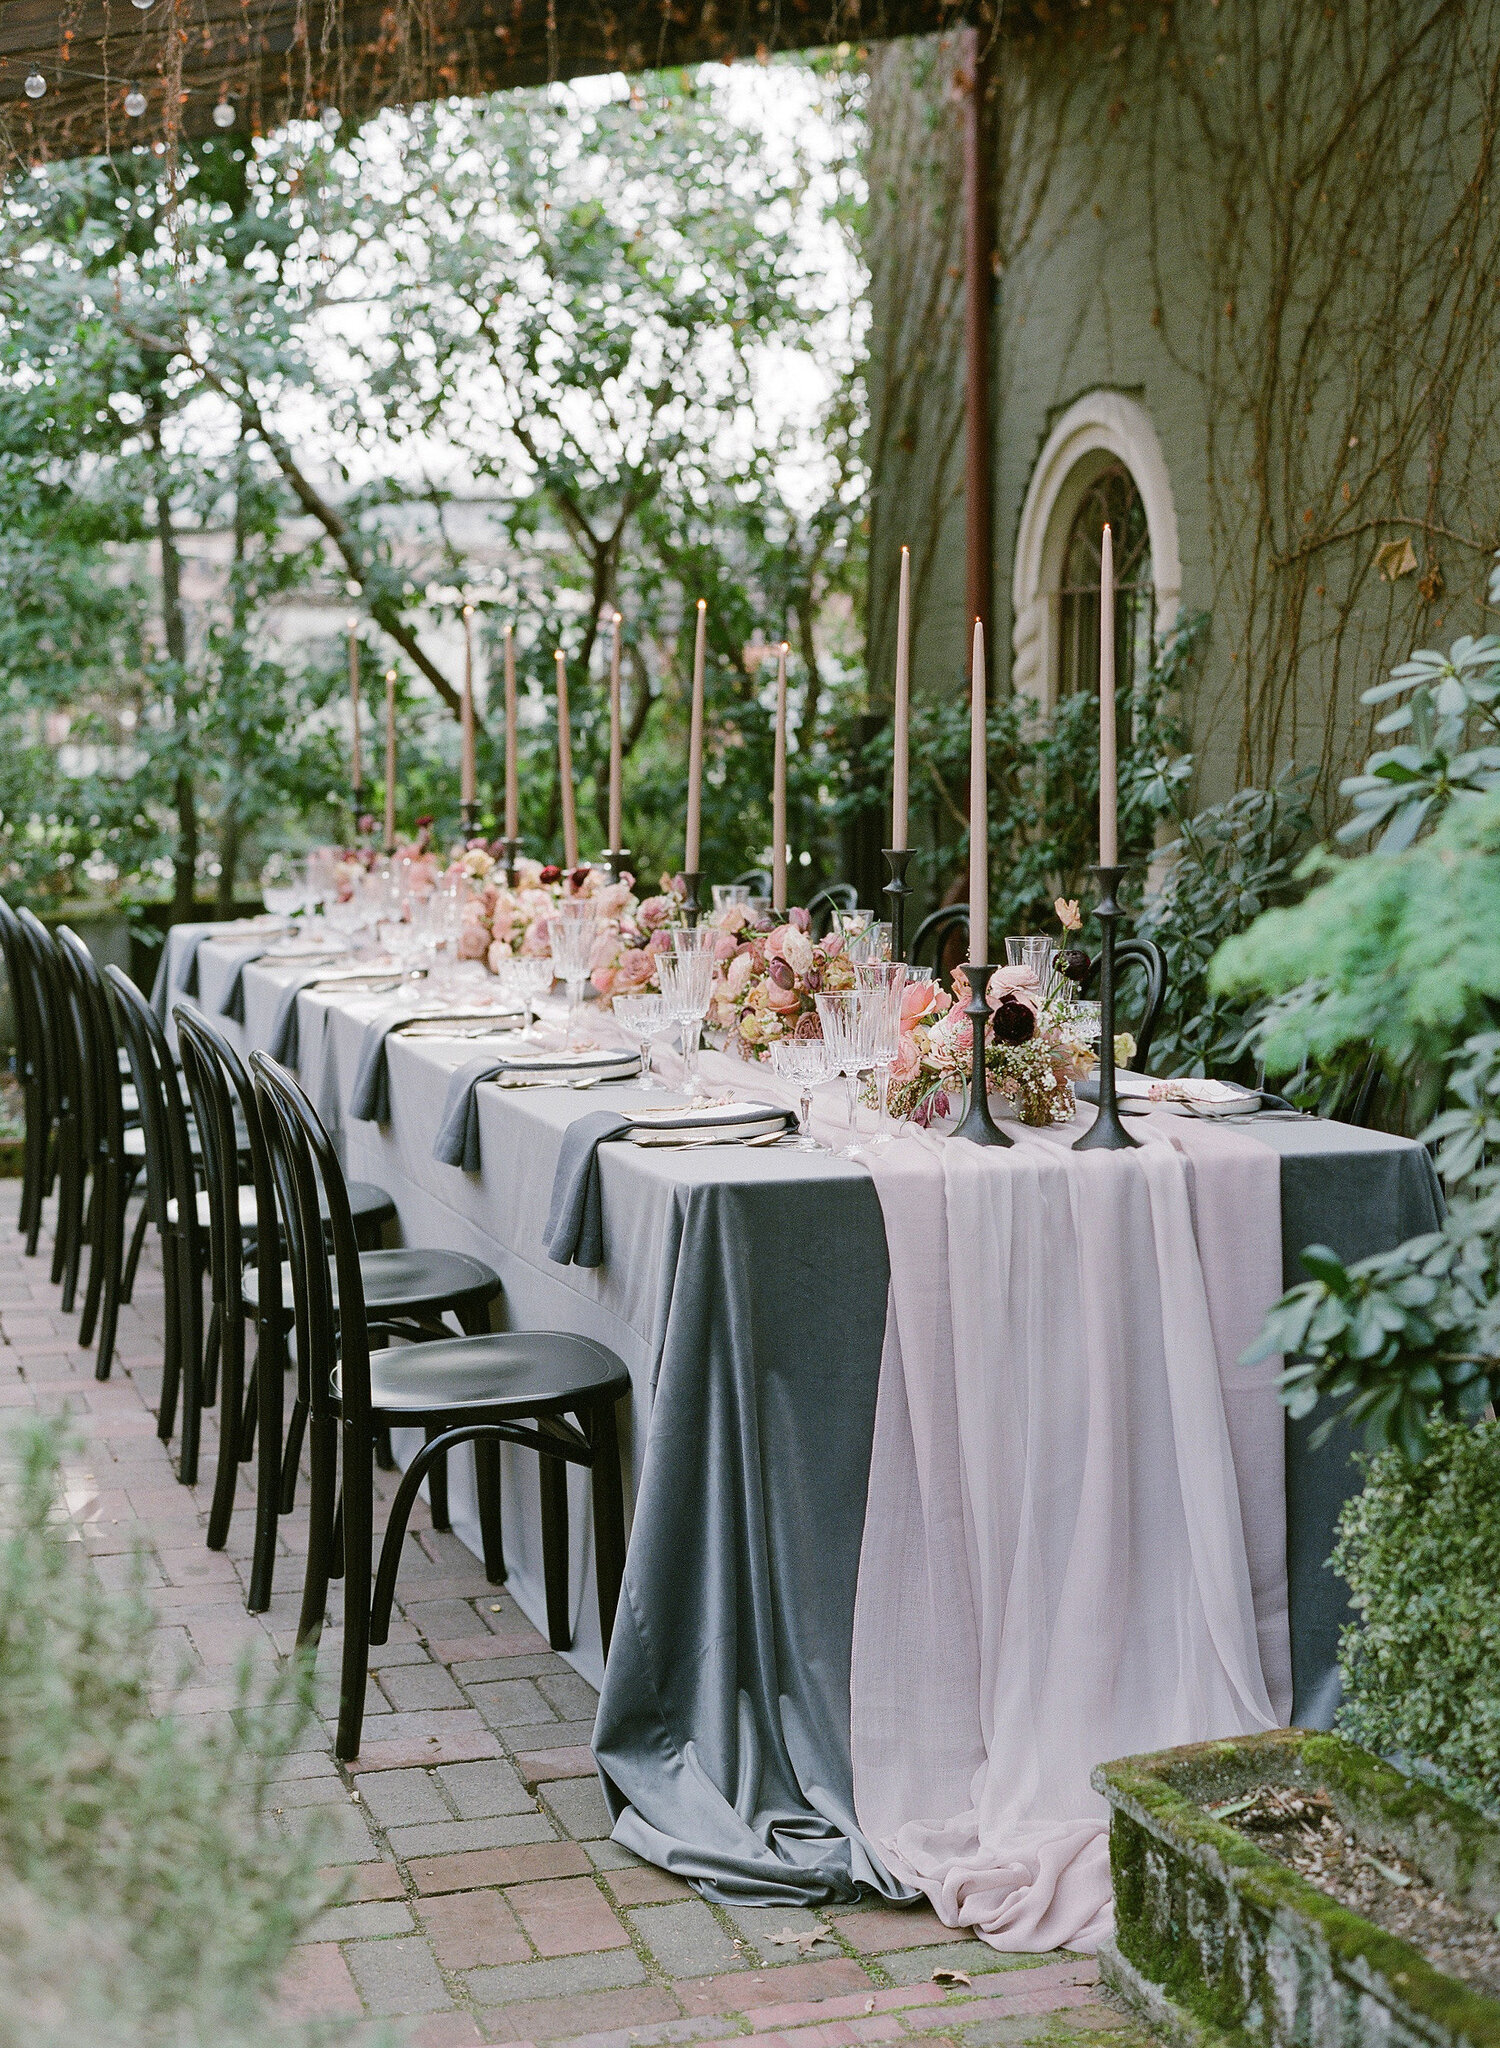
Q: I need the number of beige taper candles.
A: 11